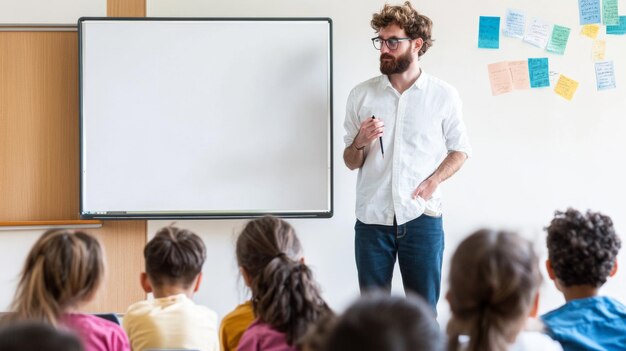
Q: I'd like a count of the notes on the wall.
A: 14